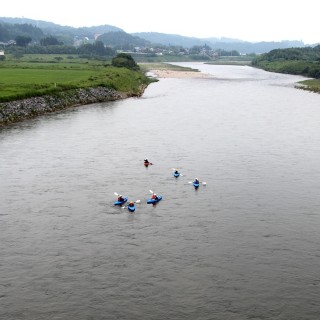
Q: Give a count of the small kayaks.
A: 6